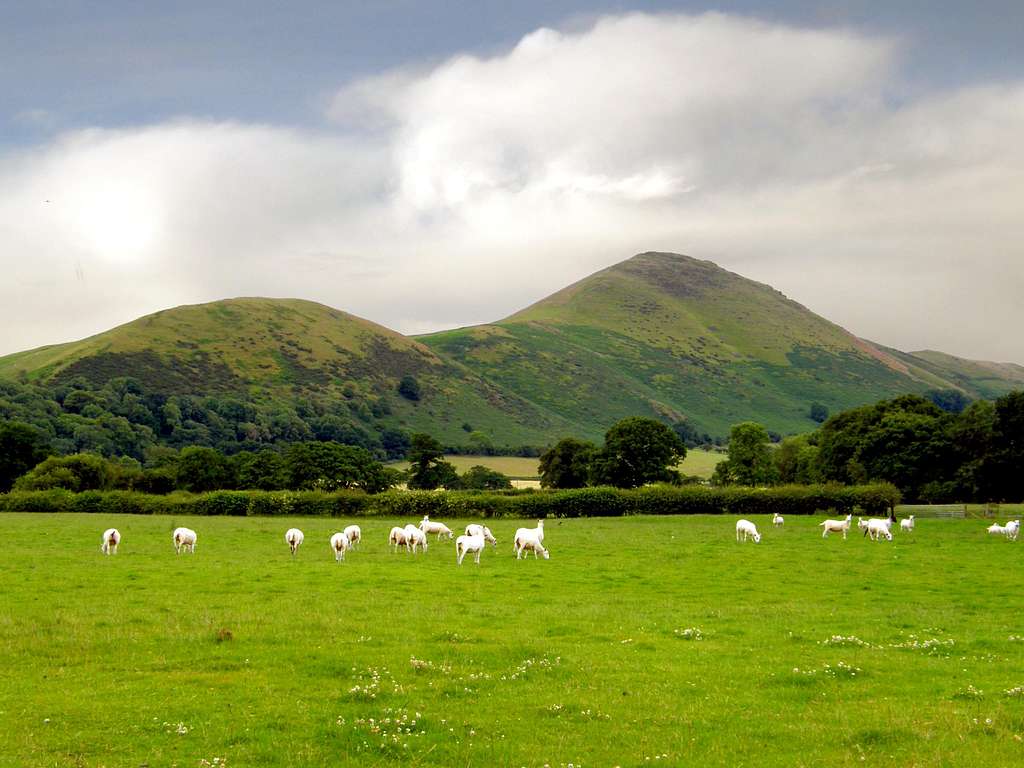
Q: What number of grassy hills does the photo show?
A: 2